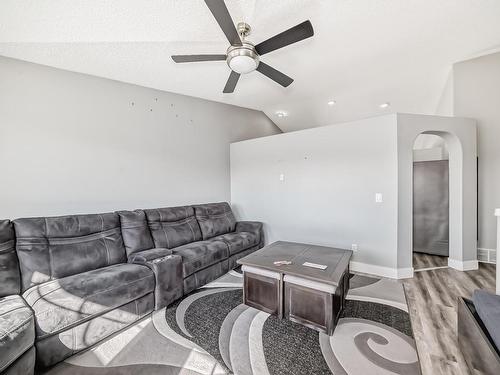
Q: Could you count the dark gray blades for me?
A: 5